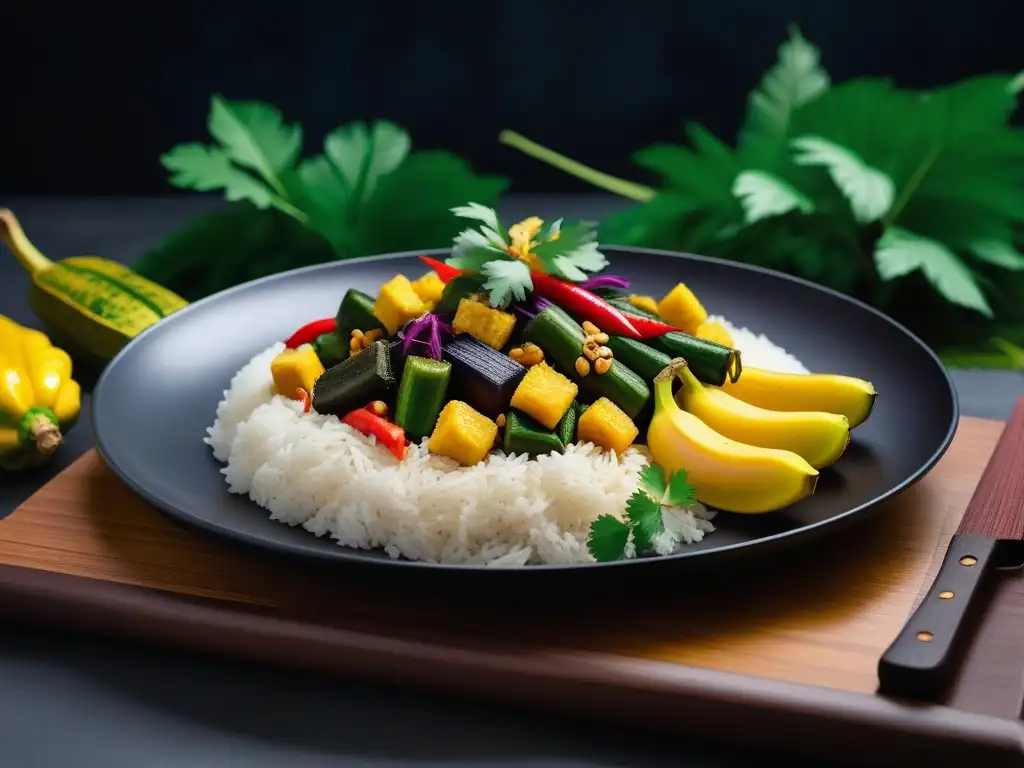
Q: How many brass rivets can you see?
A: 3